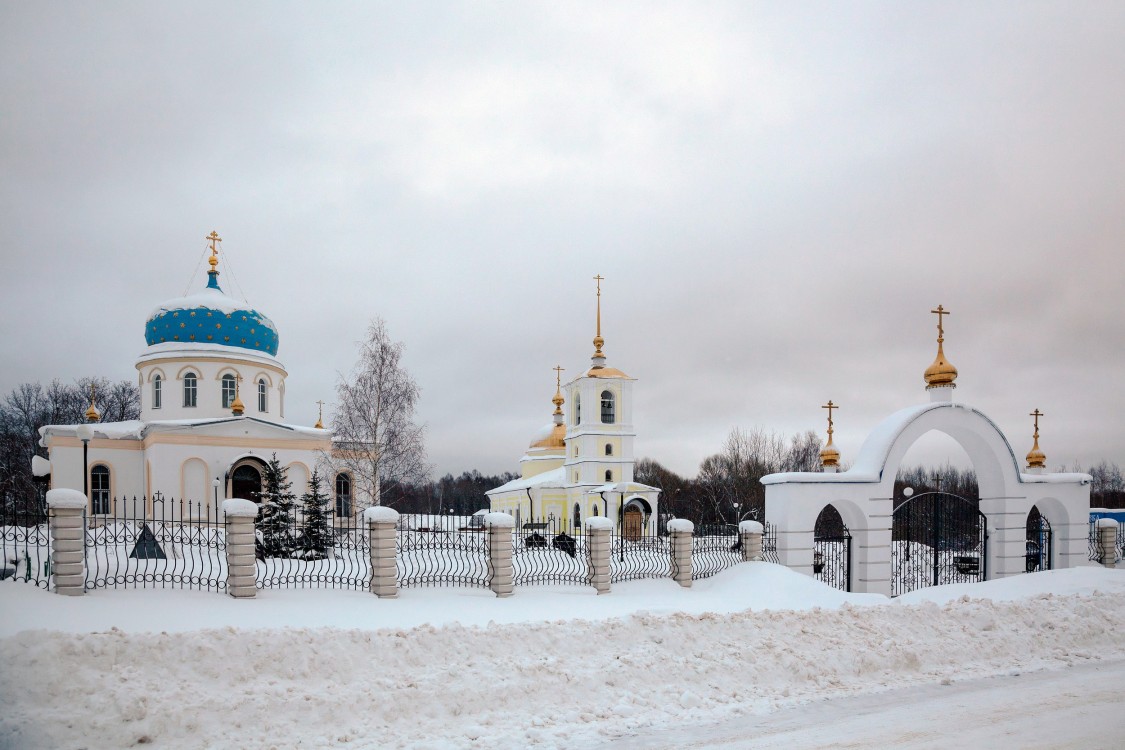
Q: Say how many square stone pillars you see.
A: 8